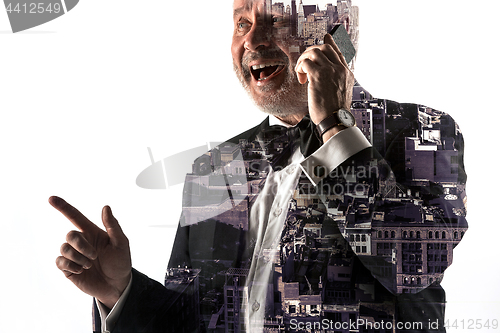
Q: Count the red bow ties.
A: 0